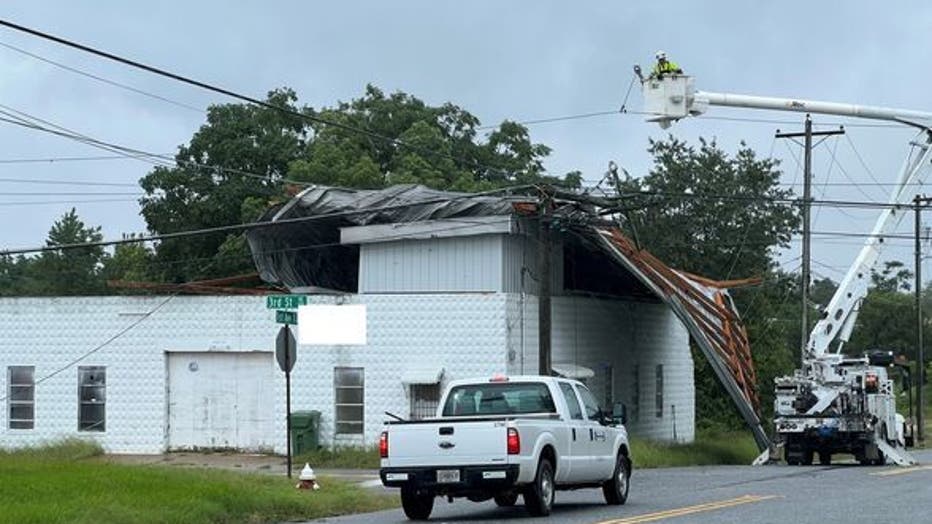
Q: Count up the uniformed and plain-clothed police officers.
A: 0